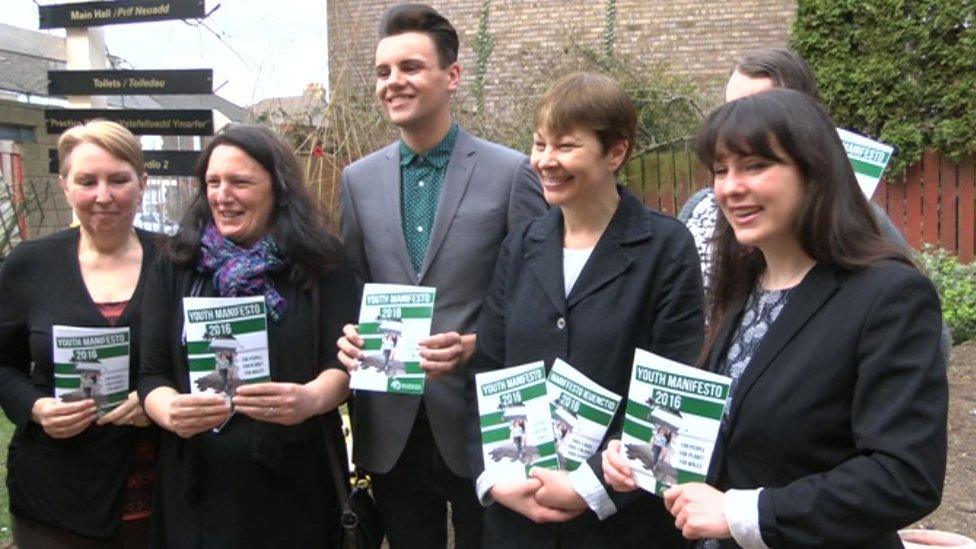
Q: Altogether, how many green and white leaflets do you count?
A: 7